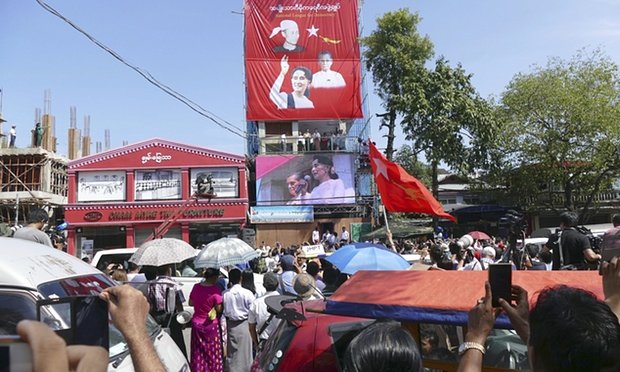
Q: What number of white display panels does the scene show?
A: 3